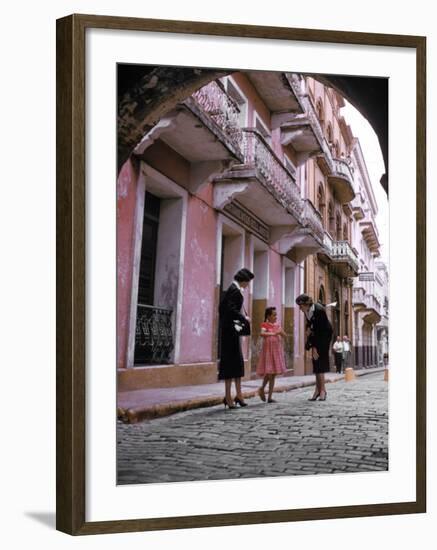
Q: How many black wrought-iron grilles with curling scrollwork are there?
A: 1